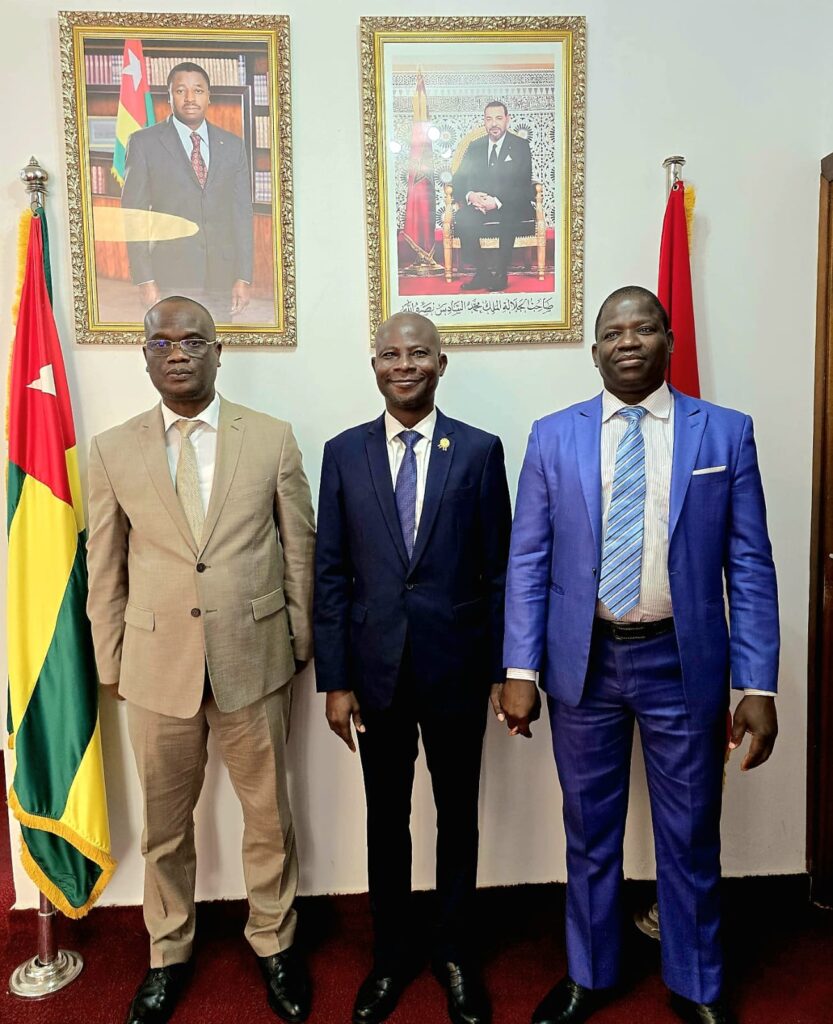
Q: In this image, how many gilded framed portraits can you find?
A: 2